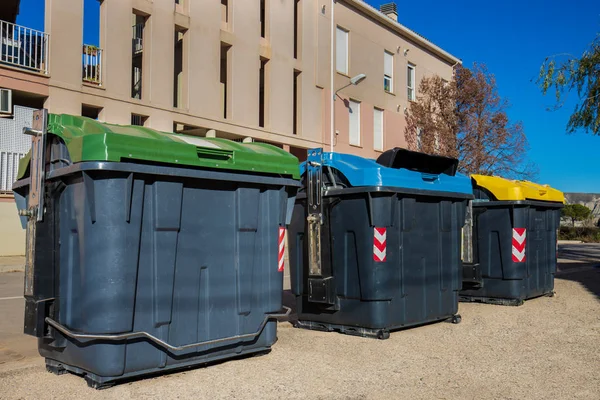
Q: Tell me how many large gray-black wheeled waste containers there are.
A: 3